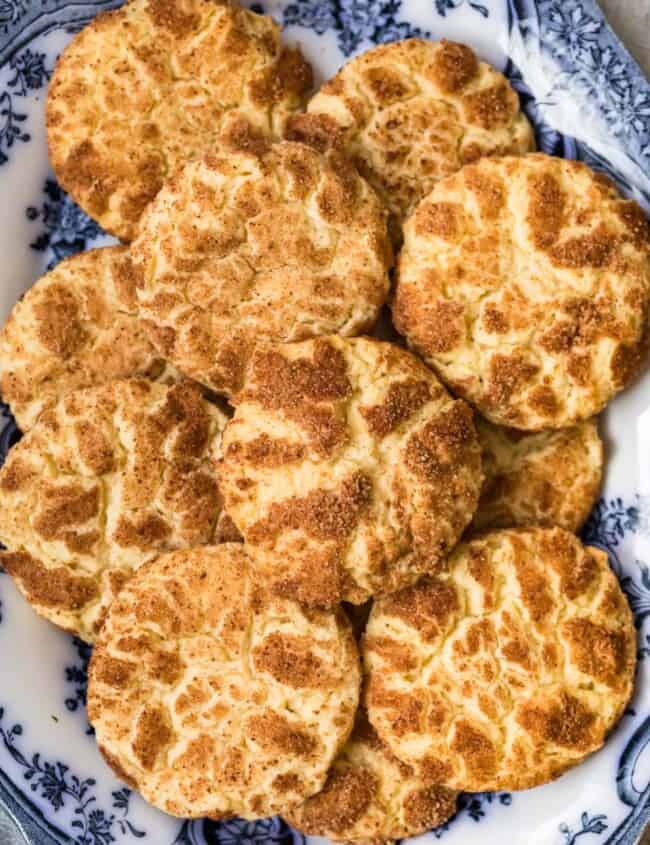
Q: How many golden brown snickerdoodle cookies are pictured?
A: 11